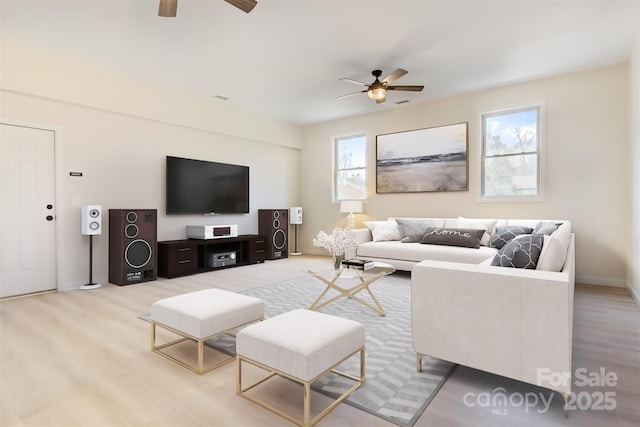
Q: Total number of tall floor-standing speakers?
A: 2